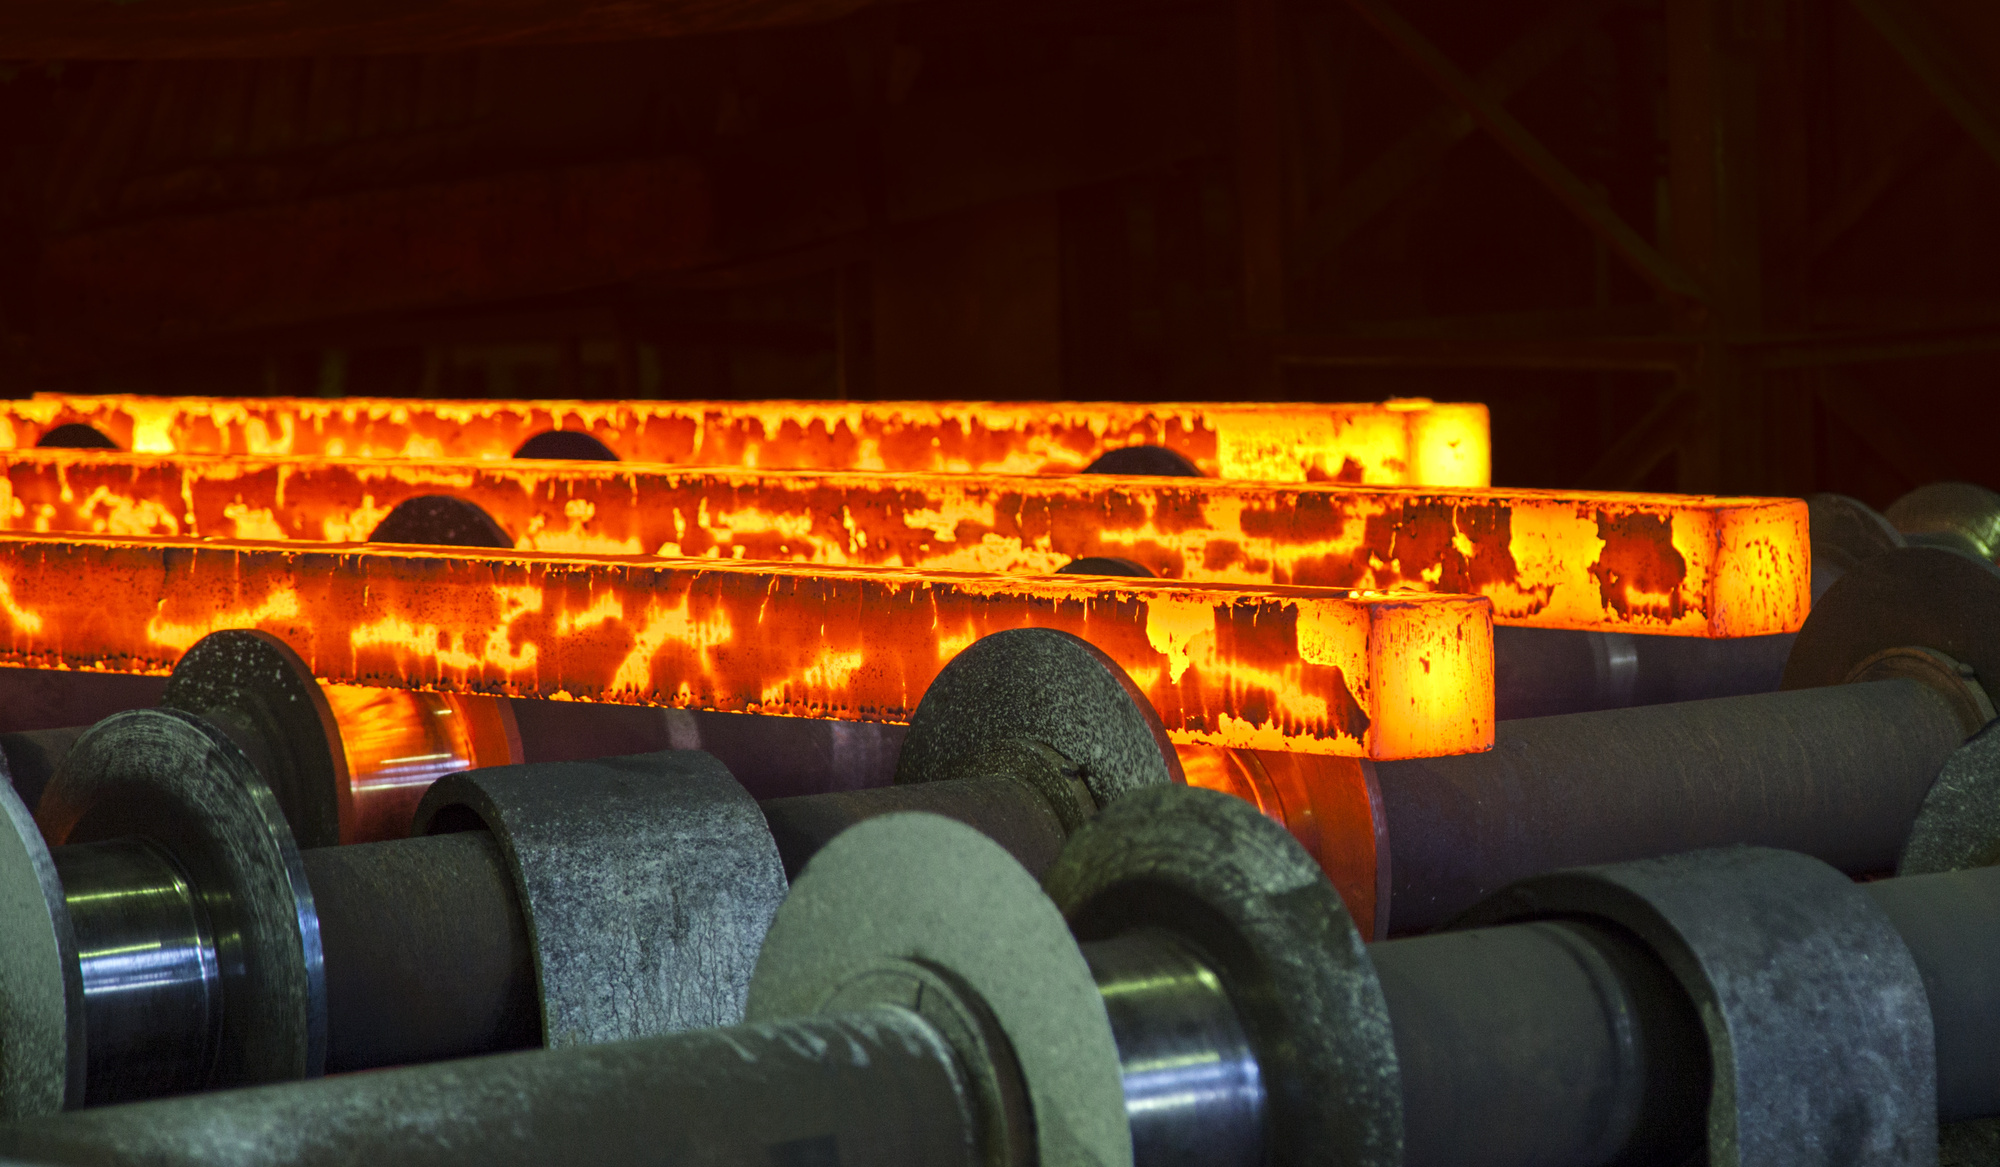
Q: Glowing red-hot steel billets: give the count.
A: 3